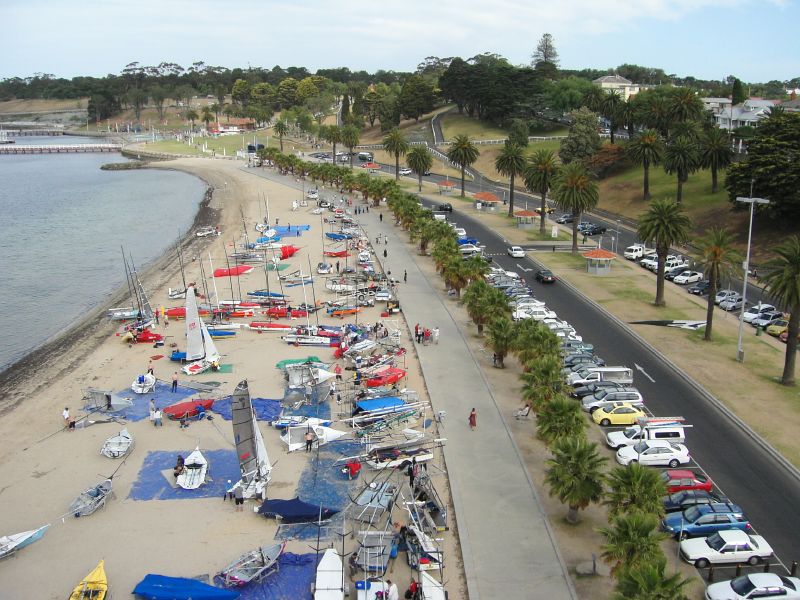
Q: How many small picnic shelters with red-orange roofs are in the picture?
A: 5